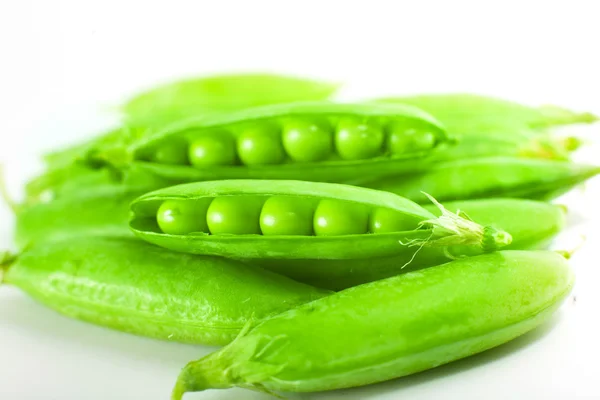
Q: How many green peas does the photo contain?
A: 11